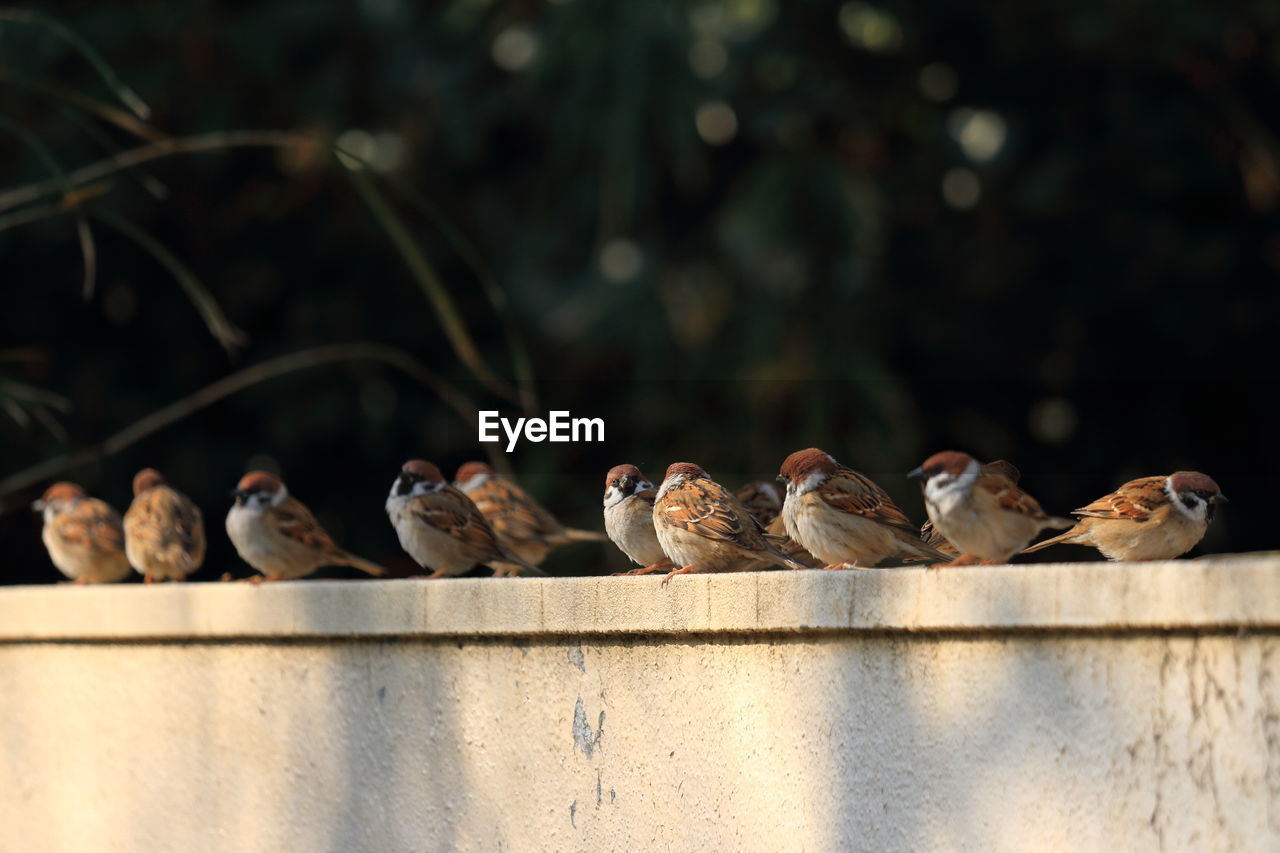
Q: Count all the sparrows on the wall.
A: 12